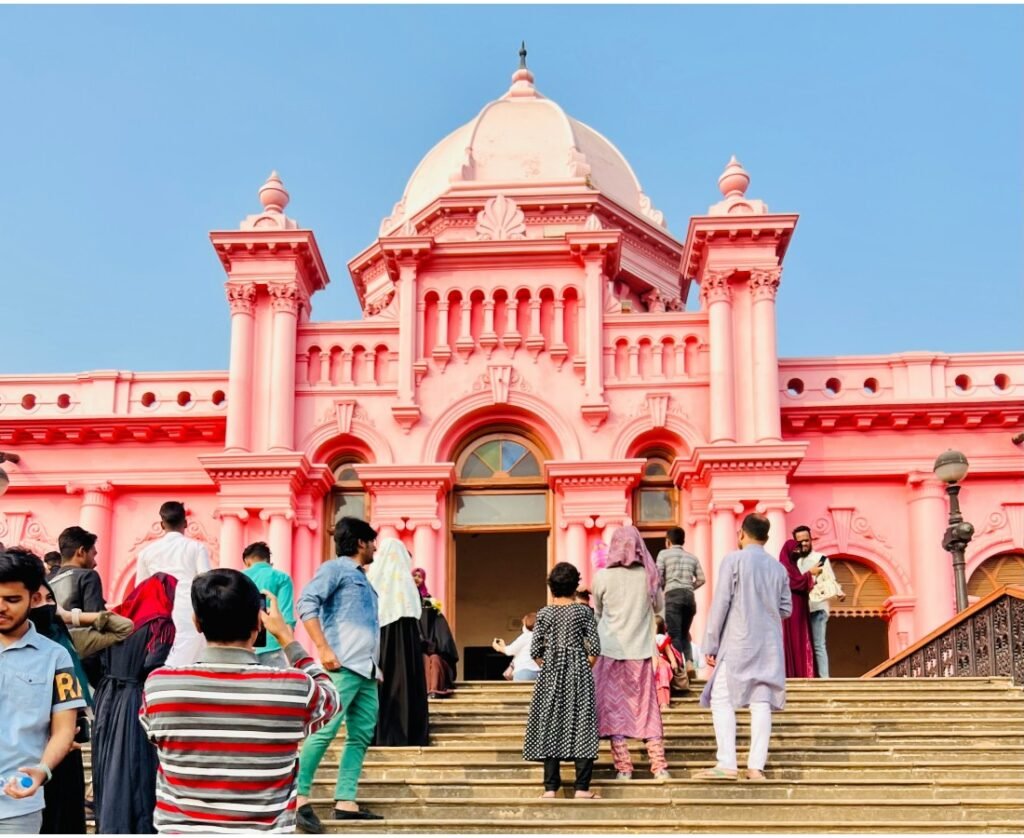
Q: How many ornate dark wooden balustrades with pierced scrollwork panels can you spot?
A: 1